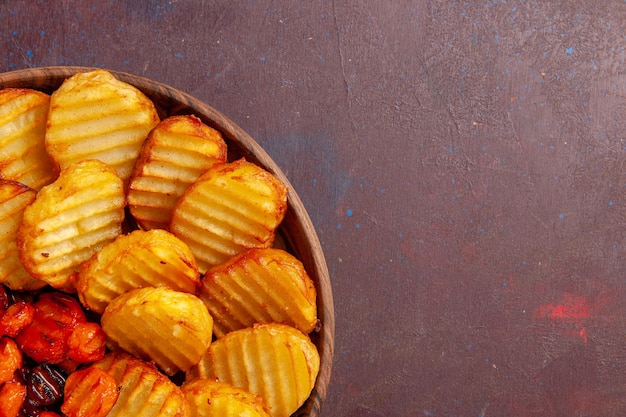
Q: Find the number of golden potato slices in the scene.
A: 12